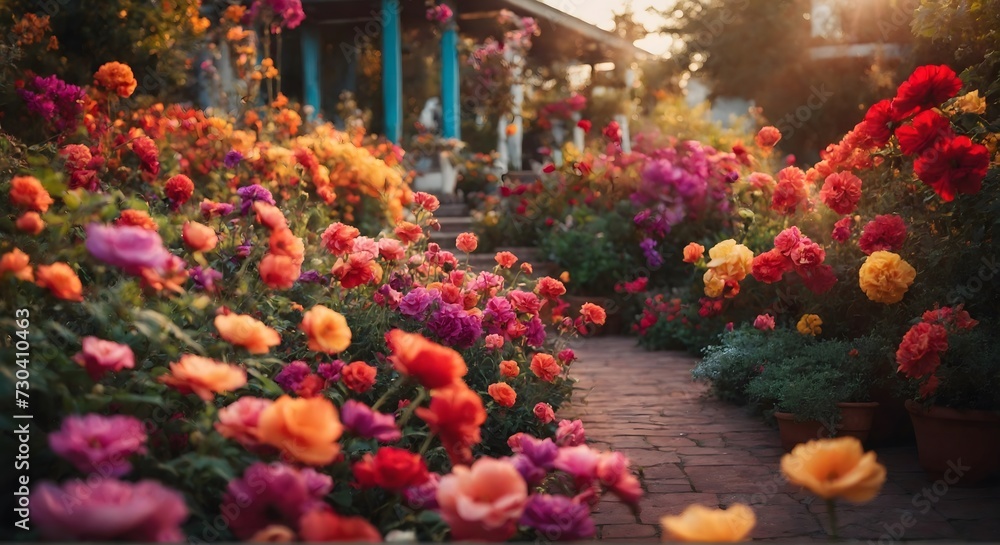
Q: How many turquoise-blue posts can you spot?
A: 3